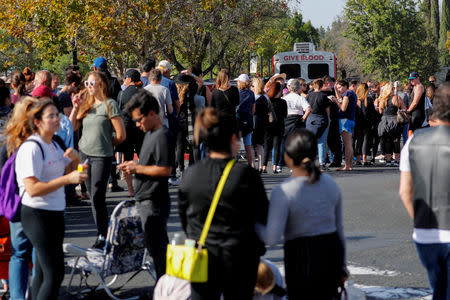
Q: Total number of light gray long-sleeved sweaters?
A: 1